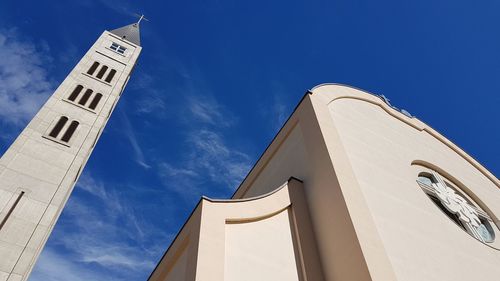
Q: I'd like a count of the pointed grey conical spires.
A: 1